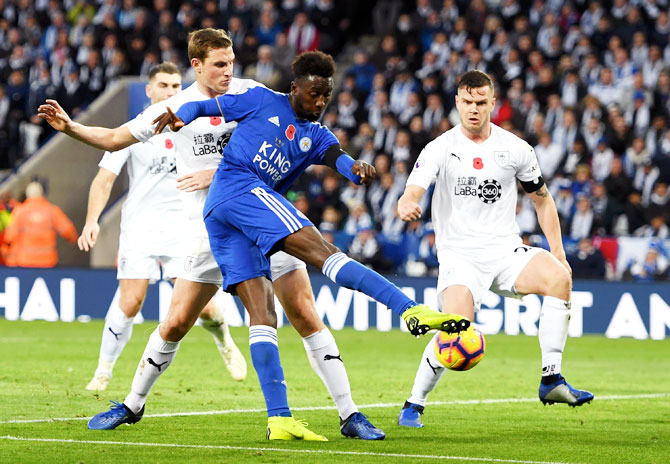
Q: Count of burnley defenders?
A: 3